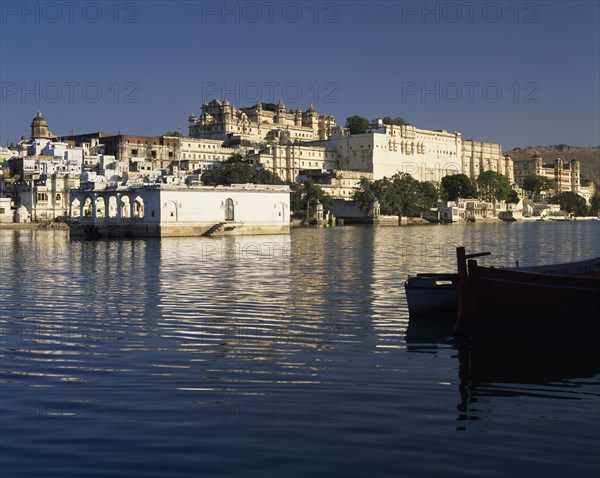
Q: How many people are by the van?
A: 0